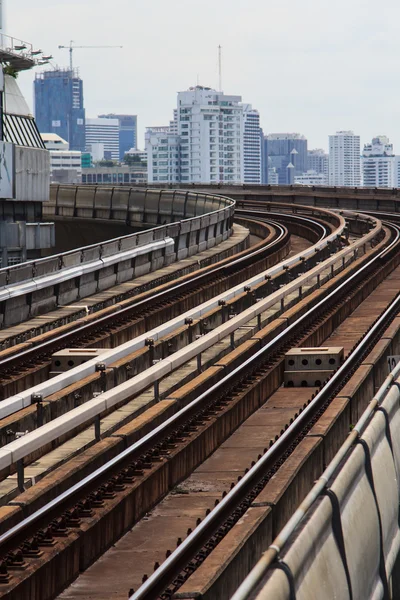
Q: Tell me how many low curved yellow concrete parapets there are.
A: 0